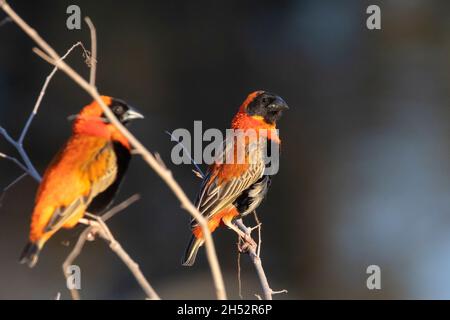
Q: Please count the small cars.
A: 0